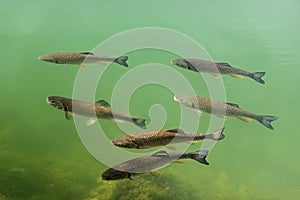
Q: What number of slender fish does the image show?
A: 6